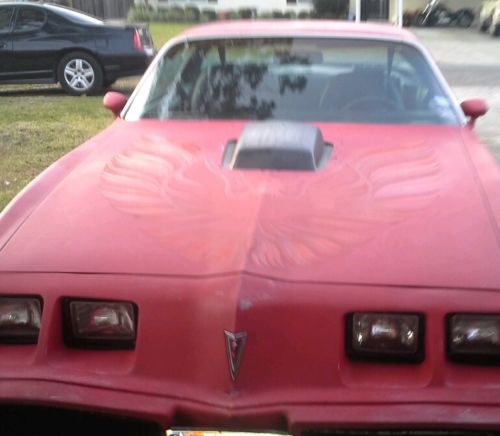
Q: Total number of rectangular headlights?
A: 4